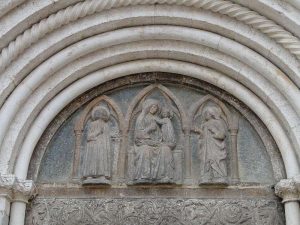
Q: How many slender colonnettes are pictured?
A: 4